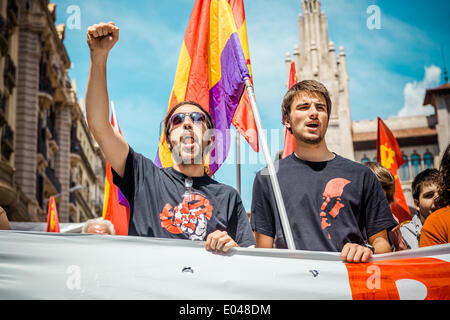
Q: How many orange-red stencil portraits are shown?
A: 1